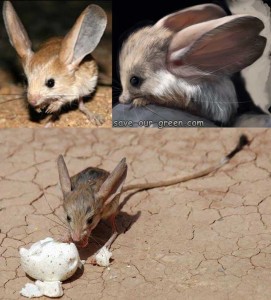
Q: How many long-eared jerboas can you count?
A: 3